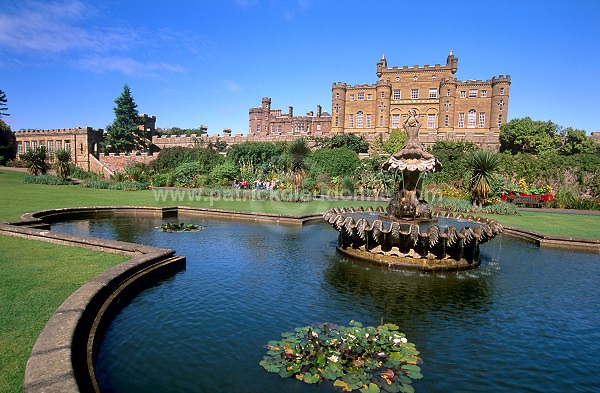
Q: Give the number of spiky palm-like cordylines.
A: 4